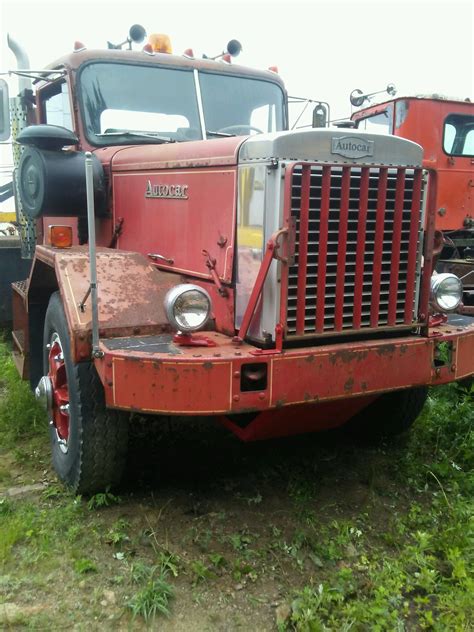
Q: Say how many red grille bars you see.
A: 7